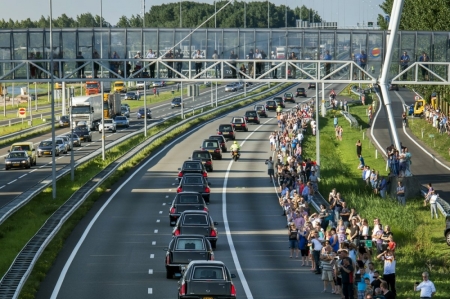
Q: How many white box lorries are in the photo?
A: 1